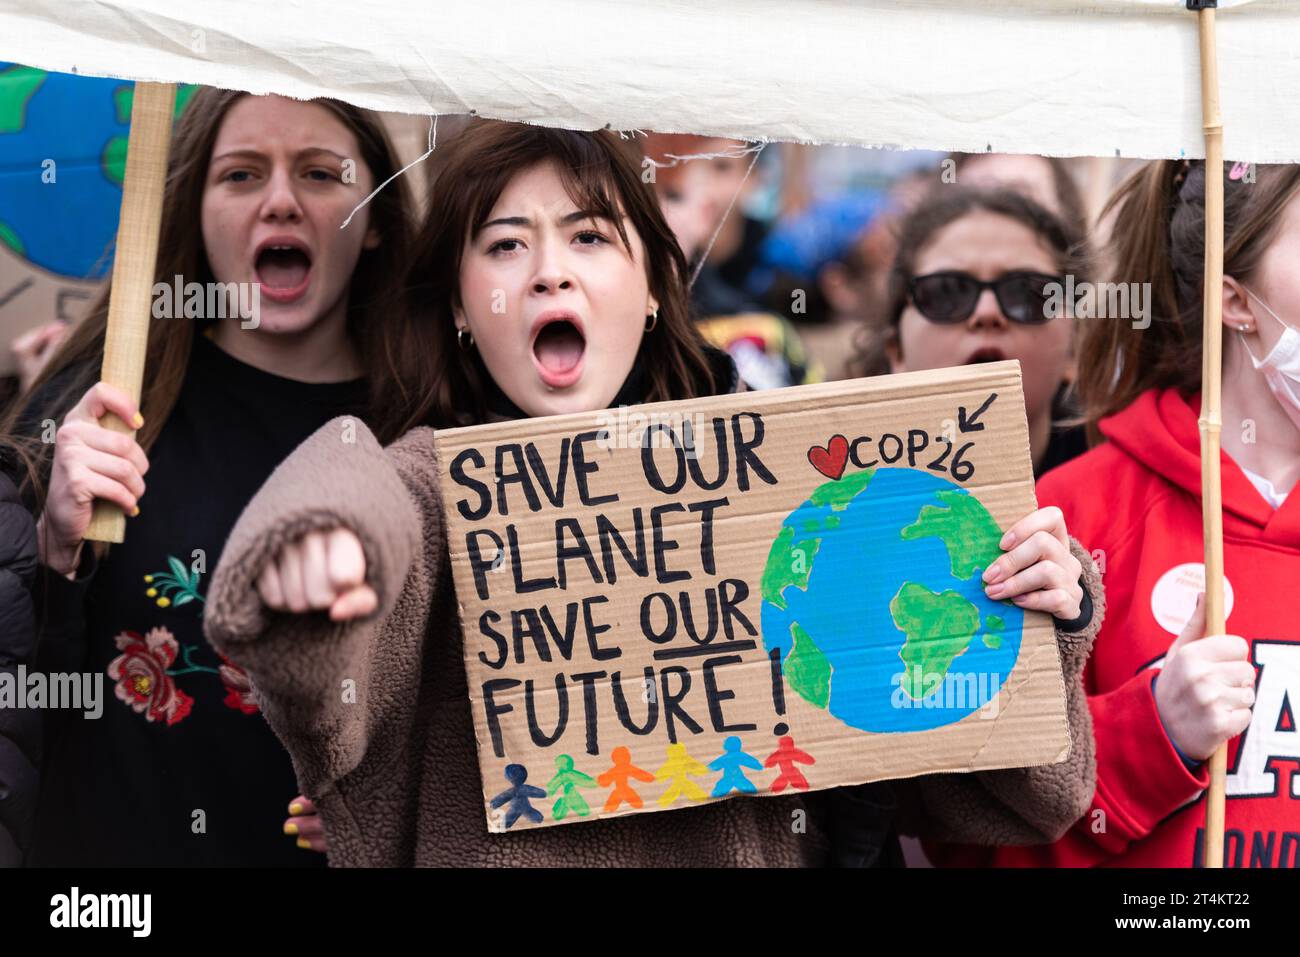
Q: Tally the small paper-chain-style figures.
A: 6